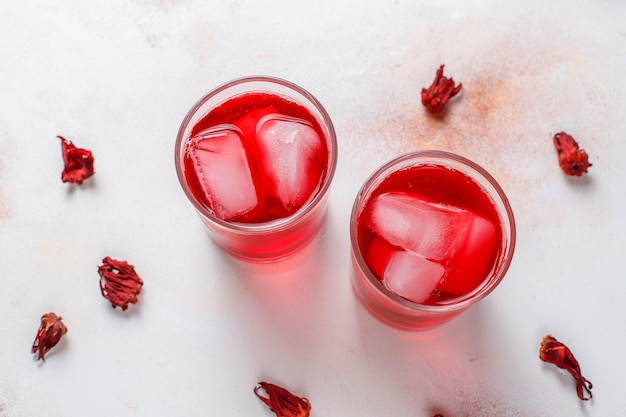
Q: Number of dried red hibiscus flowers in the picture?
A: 7